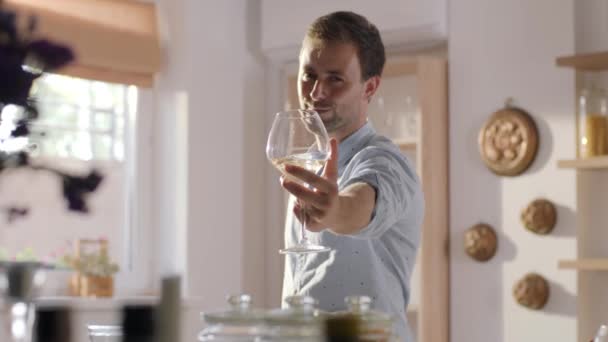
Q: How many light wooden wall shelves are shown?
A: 3